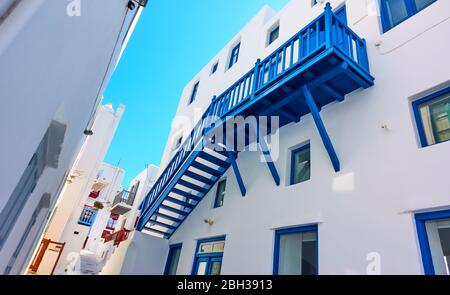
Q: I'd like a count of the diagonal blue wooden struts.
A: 3